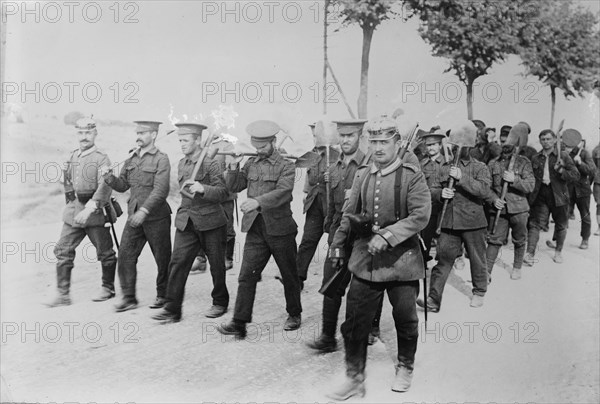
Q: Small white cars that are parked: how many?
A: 0